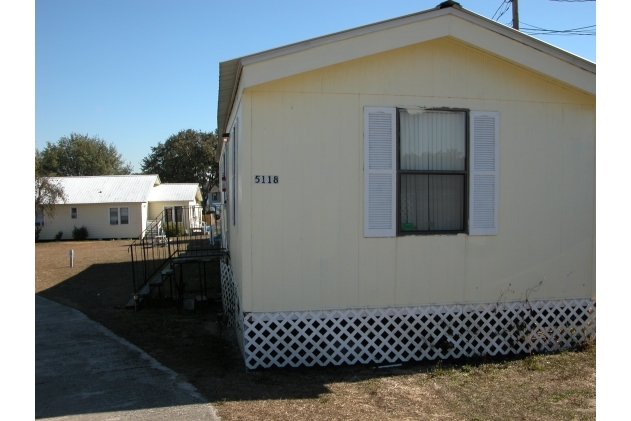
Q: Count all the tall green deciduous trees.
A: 2